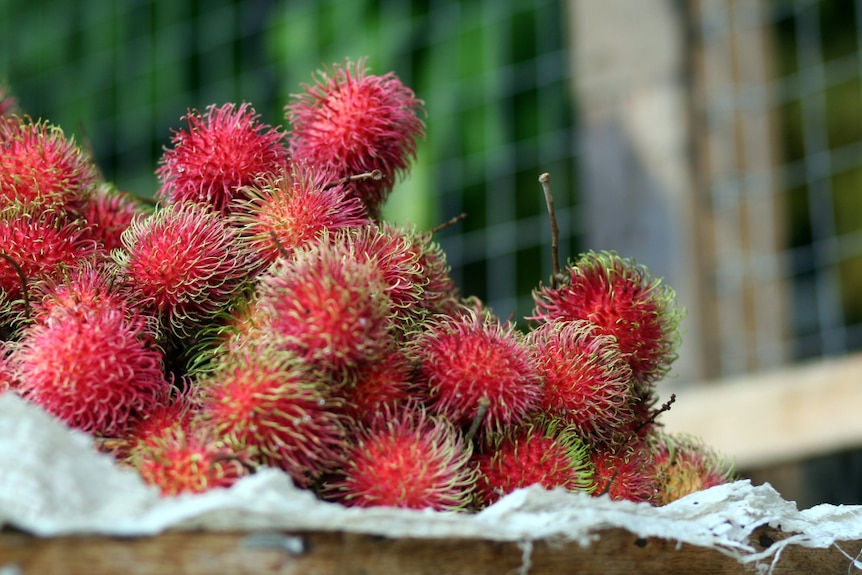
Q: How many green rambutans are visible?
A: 0